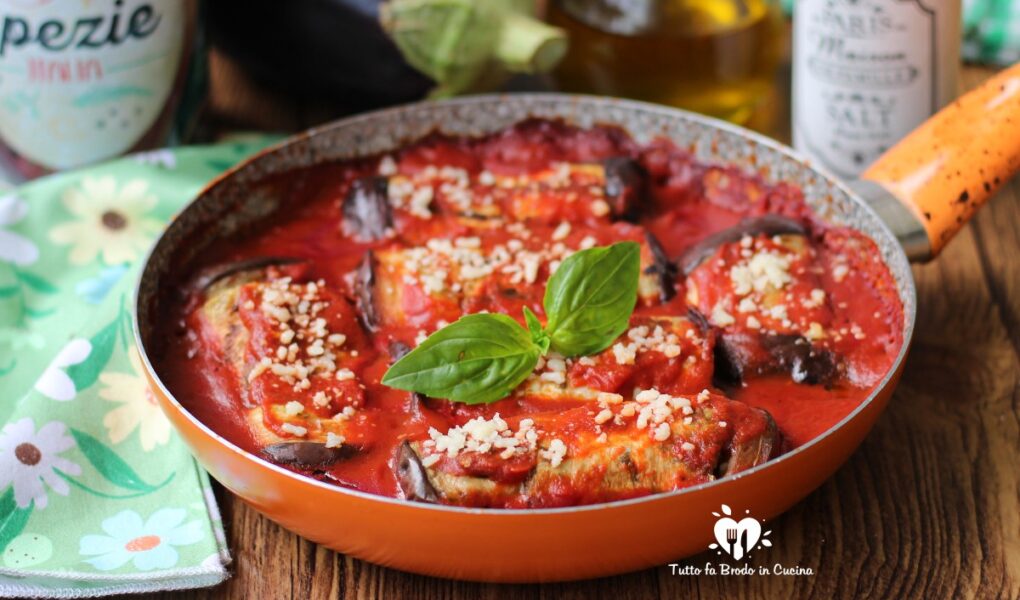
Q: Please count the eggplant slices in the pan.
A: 6